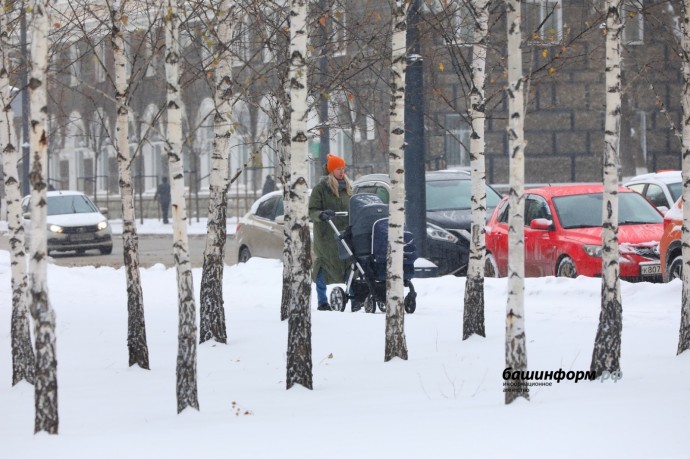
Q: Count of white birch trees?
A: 12